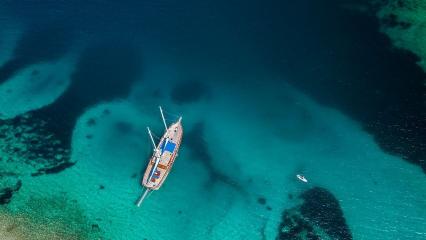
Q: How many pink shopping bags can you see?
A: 0